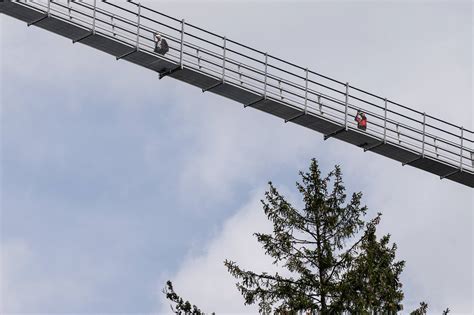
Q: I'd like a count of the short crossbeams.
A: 11